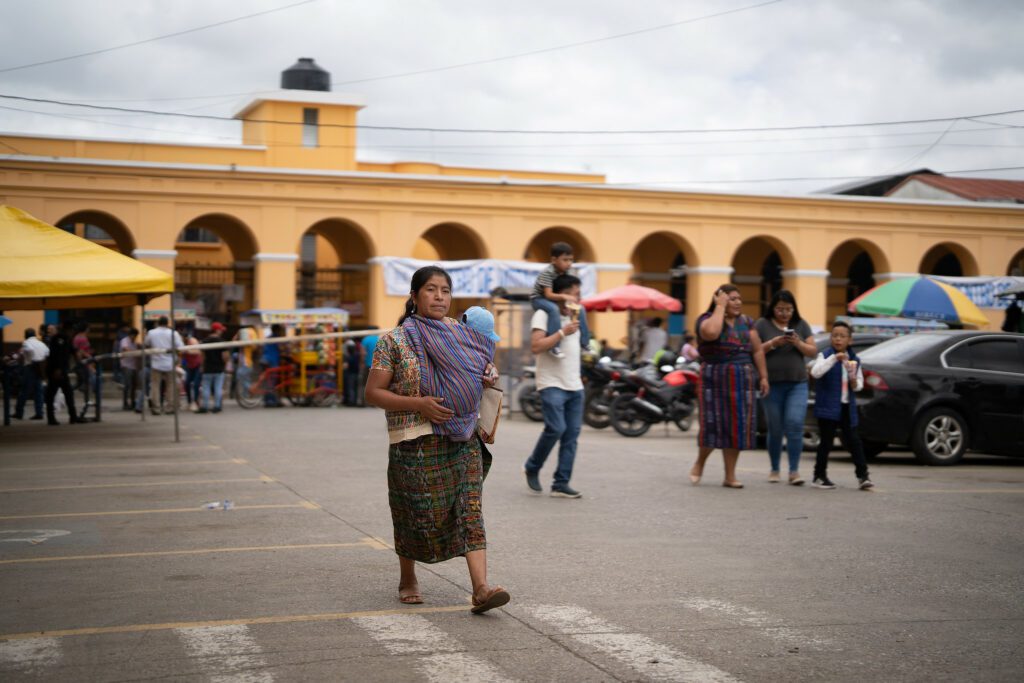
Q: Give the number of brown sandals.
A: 2